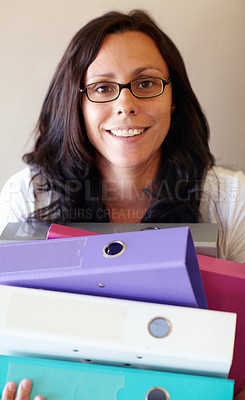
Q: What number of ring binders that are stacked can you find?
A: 5